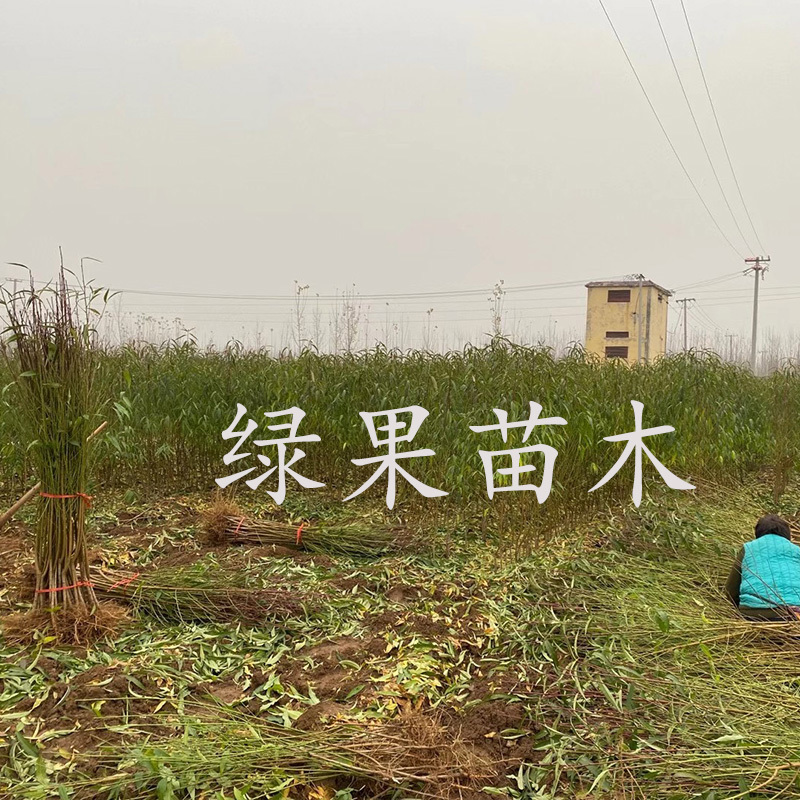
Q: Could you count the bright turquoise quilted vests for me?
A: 1